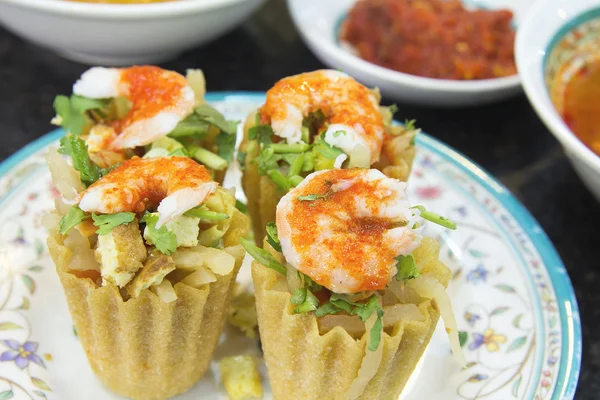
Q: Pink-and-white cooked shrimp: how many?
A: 4